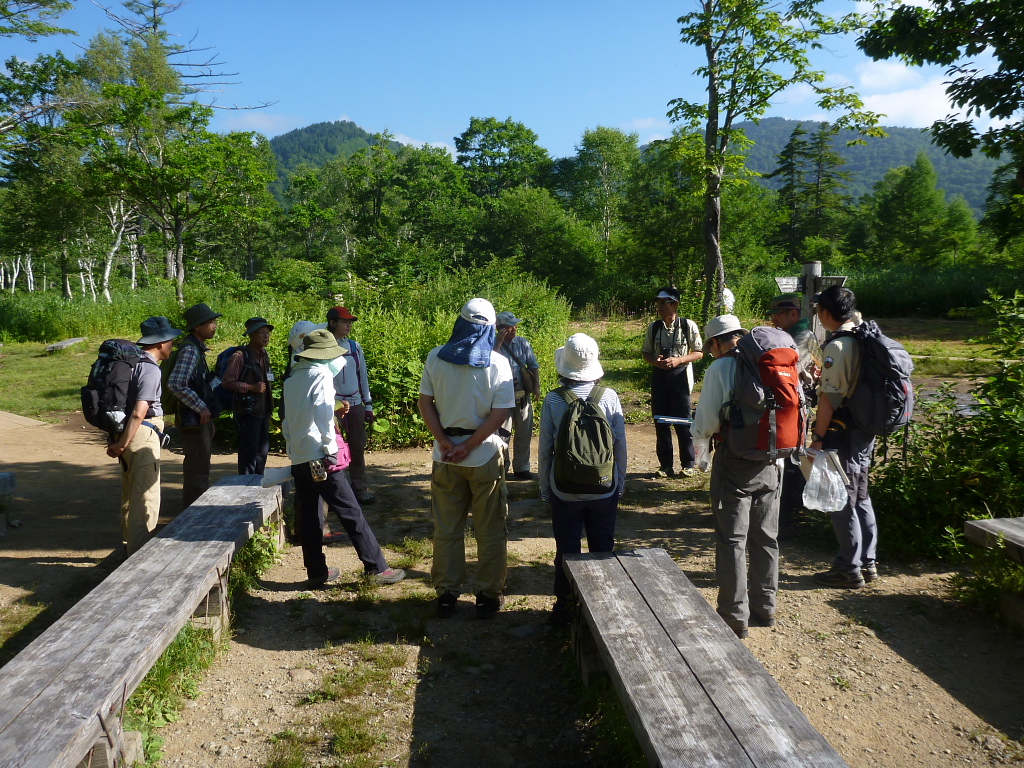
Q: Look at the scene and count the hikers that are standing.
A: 13